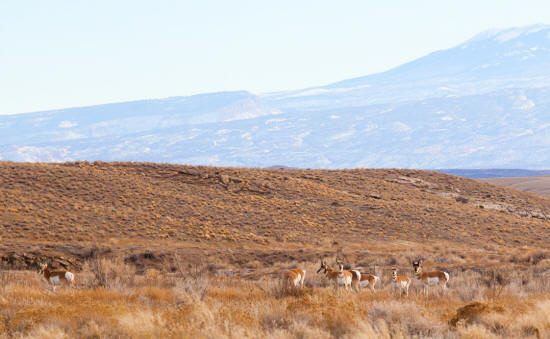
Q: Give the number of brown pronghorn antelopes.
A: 7